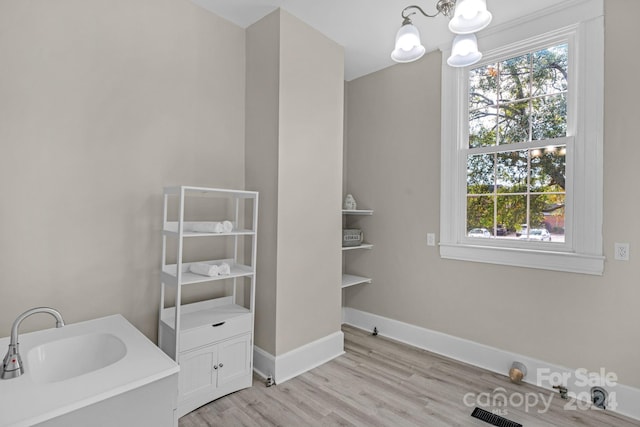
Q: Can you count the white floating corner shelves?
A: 3